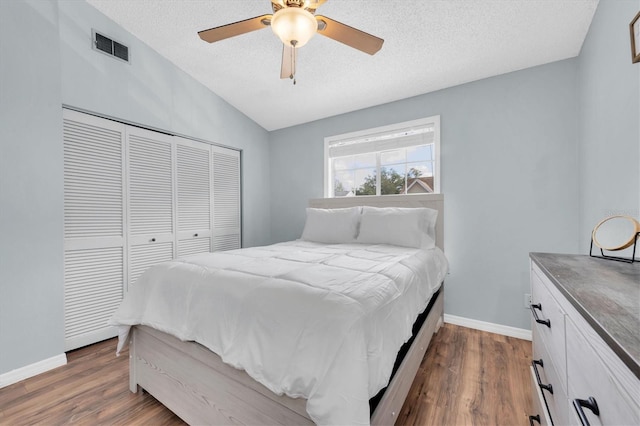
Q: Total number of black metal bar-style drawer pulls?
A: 4